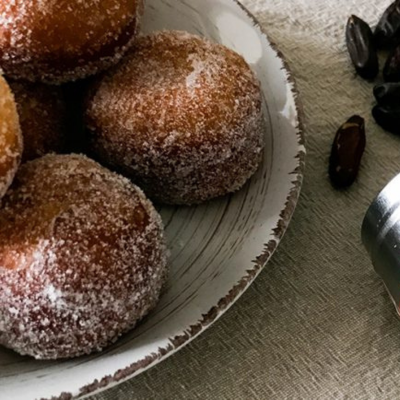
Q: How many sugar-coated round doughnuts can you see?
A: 5